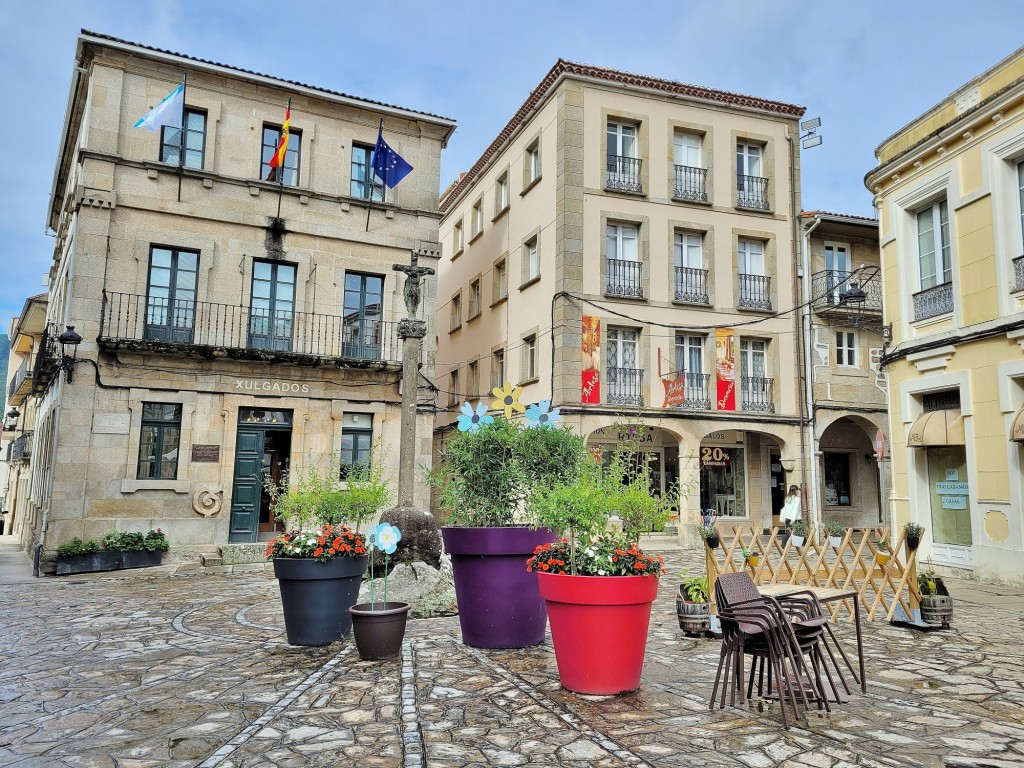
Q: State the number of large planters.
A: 3